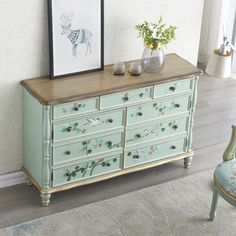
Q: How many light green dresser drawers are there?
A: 9